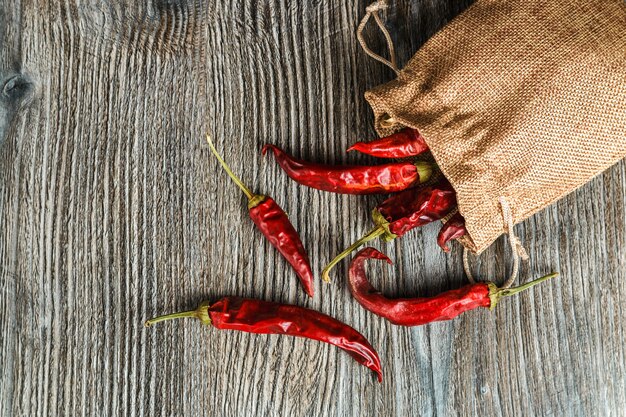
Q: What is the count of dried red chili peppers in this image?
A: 7